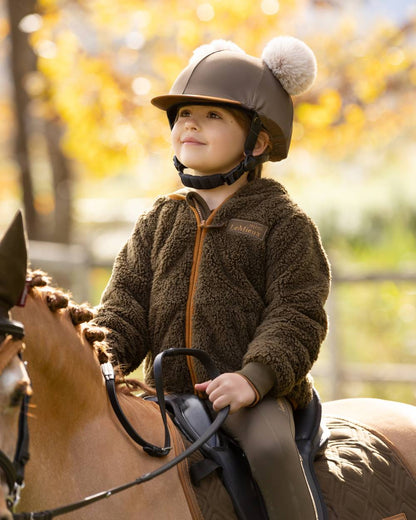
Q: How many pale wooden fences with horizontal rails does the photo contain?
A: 1